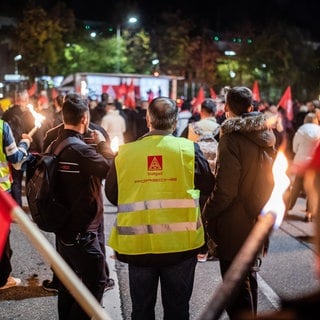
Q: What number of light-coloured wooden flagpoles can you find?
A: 1